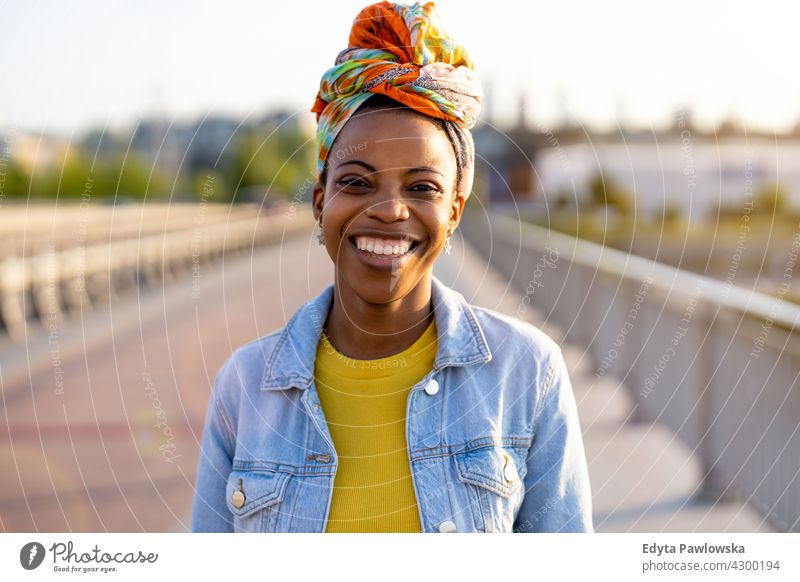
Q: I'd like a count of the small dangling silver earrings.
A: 2